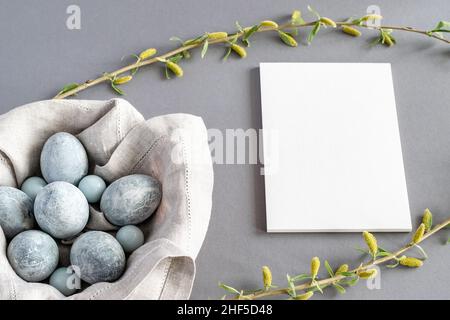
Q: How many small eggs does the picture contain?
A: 4